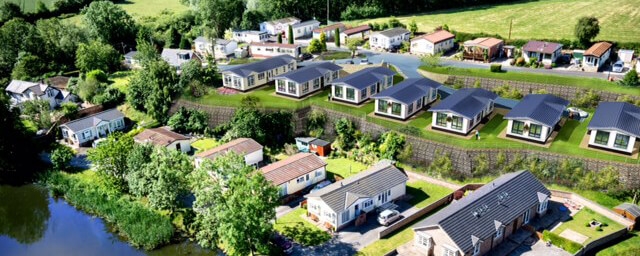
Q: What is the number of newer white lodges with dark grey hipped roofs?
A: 7